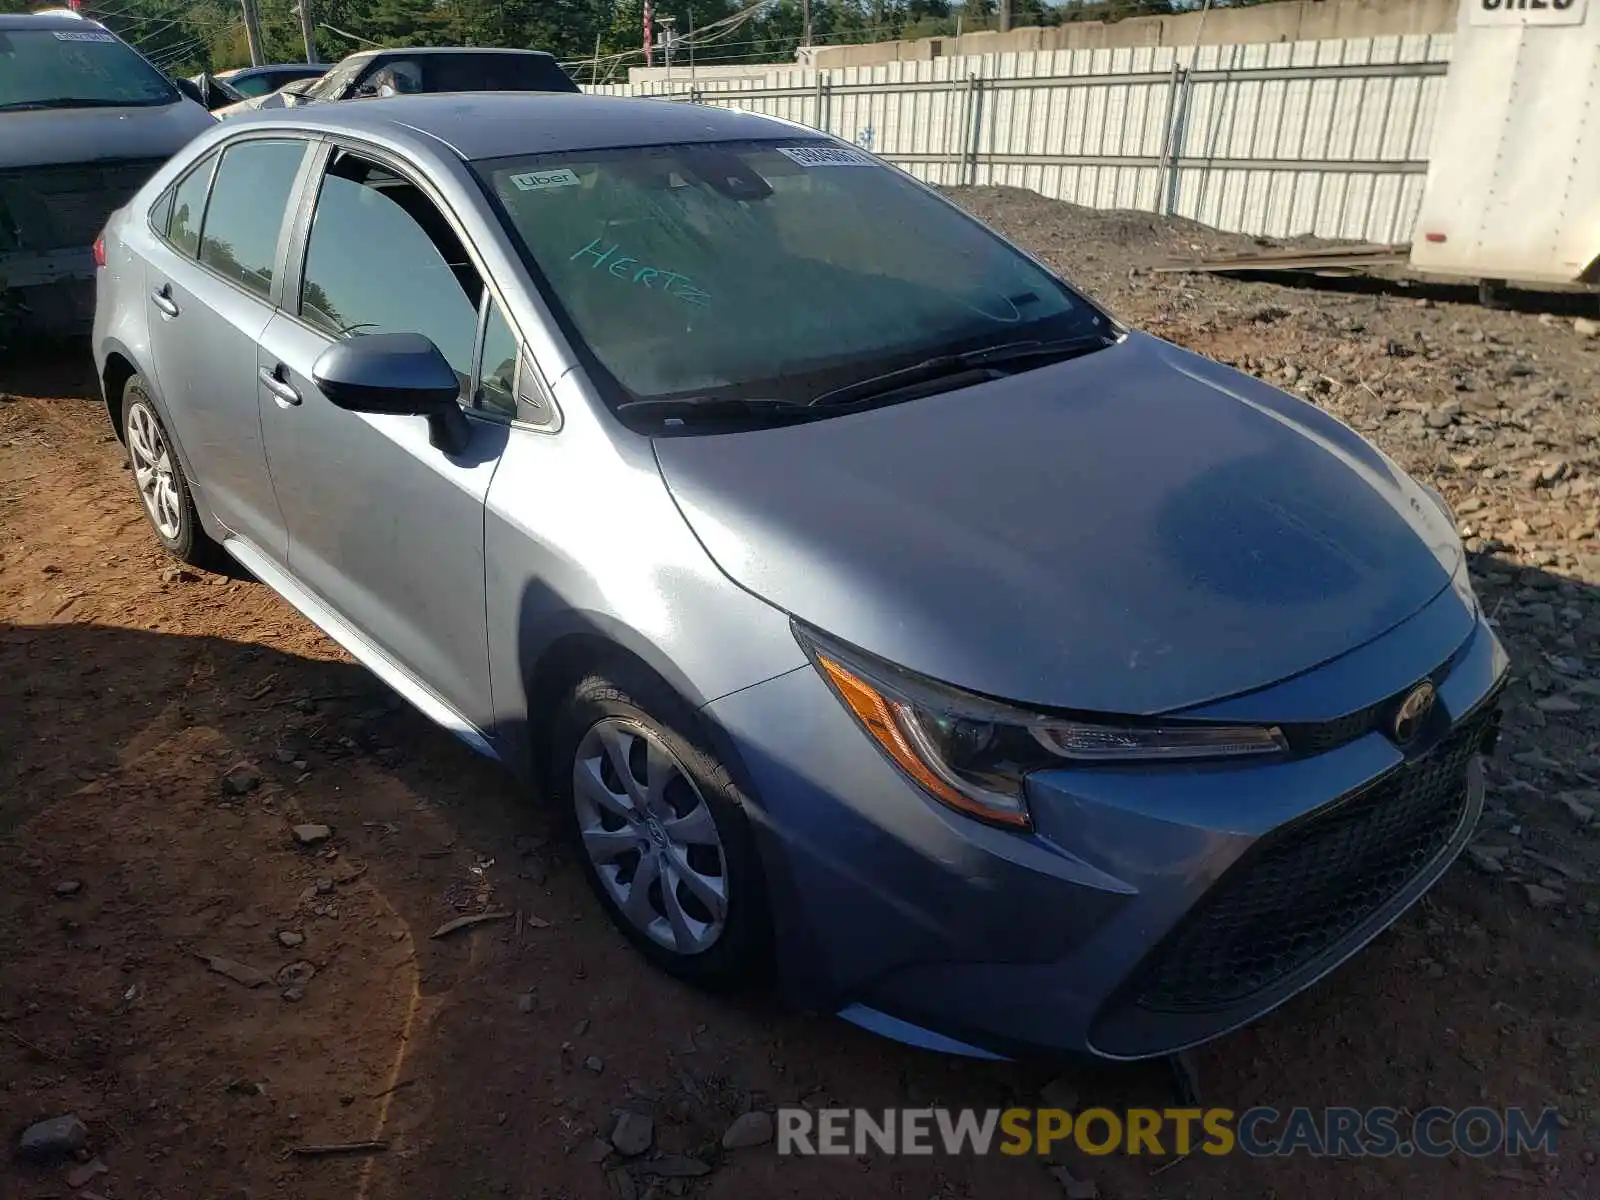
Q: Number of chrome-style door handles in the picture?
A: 2